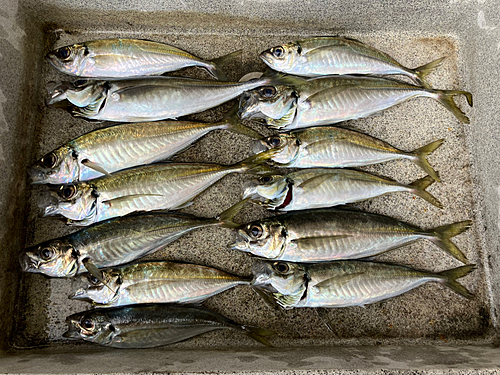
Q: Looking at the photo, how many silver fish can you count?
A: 13